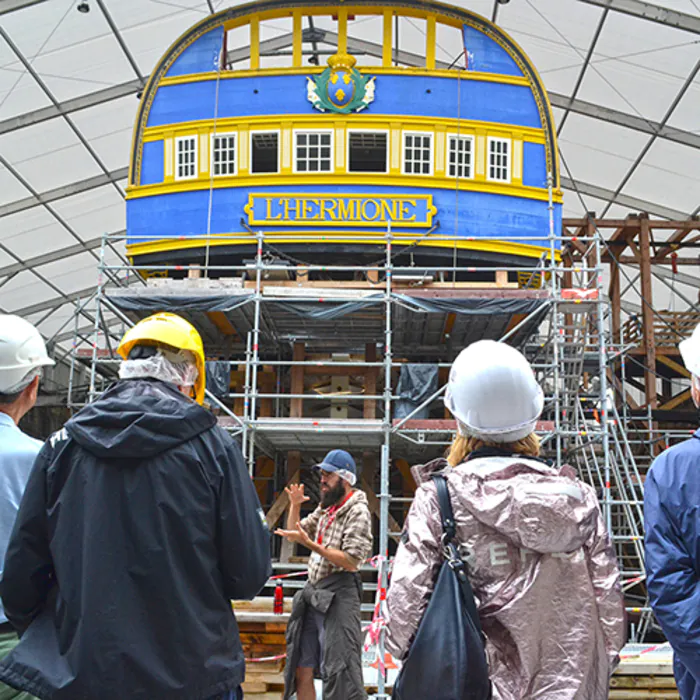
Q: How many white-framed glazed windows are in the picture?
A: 6